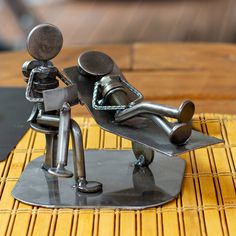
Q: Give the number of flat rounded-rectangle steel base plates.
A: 1